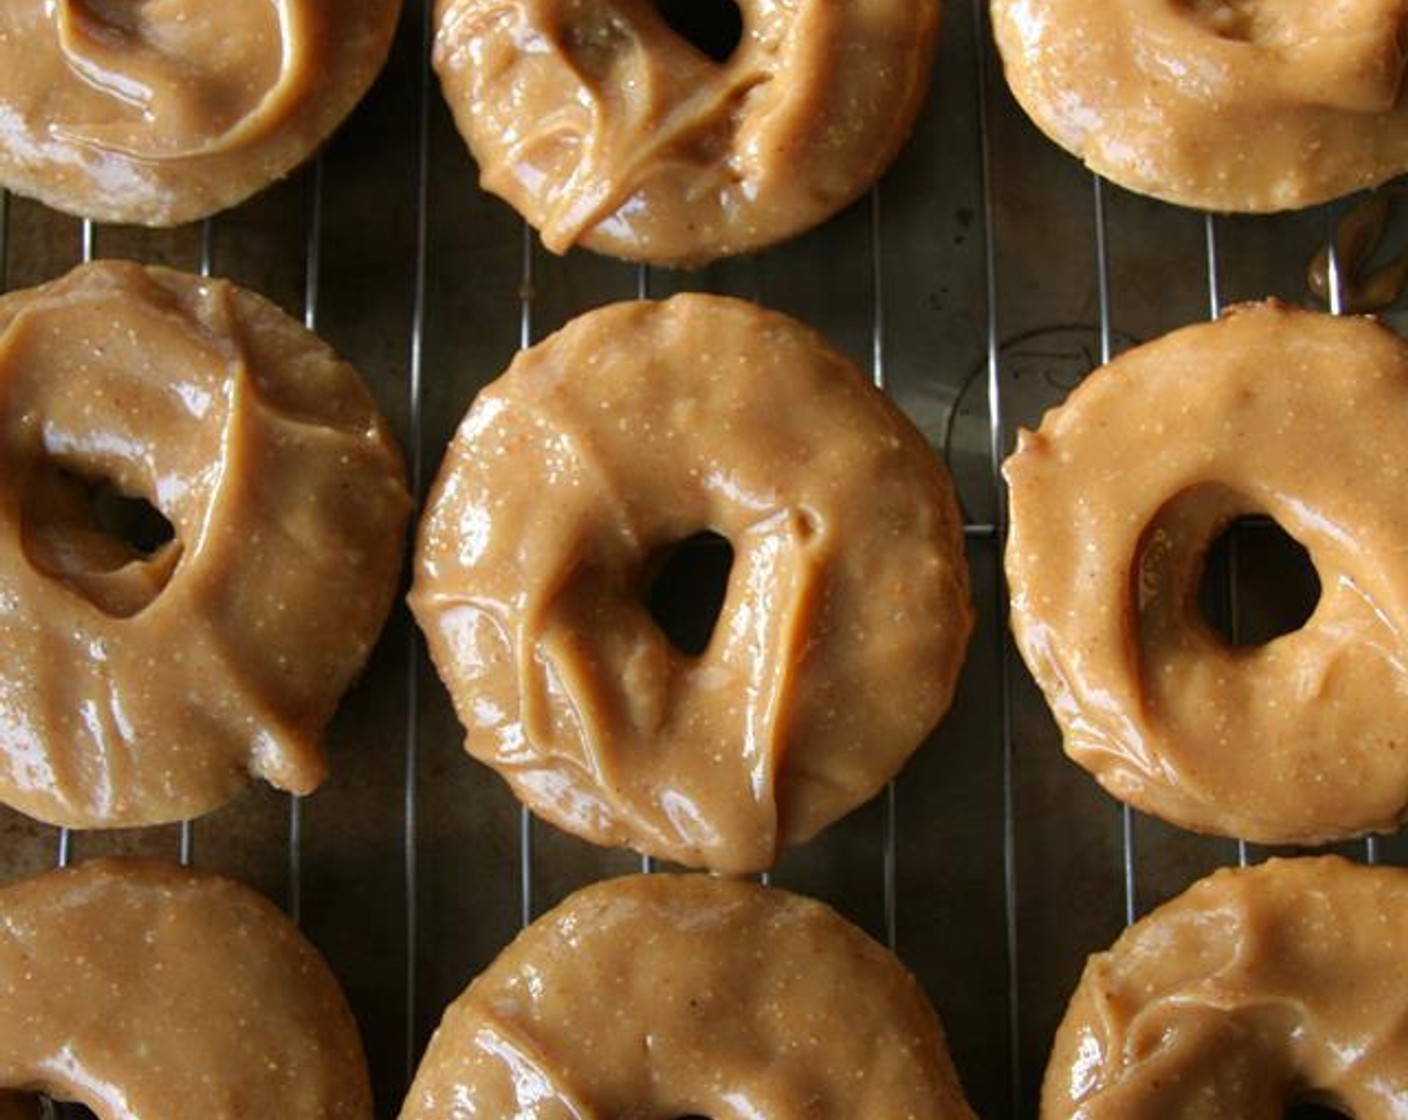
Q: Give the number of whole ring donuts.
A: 1